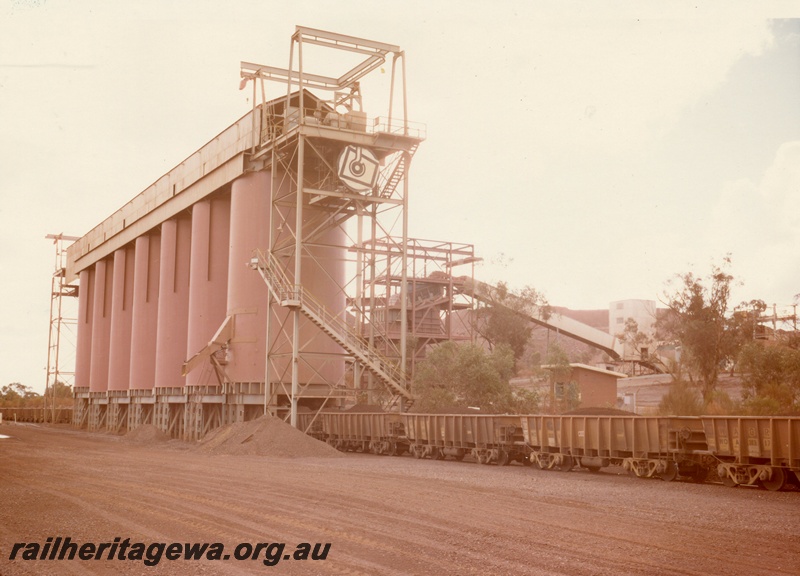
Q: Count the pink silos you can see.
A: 7